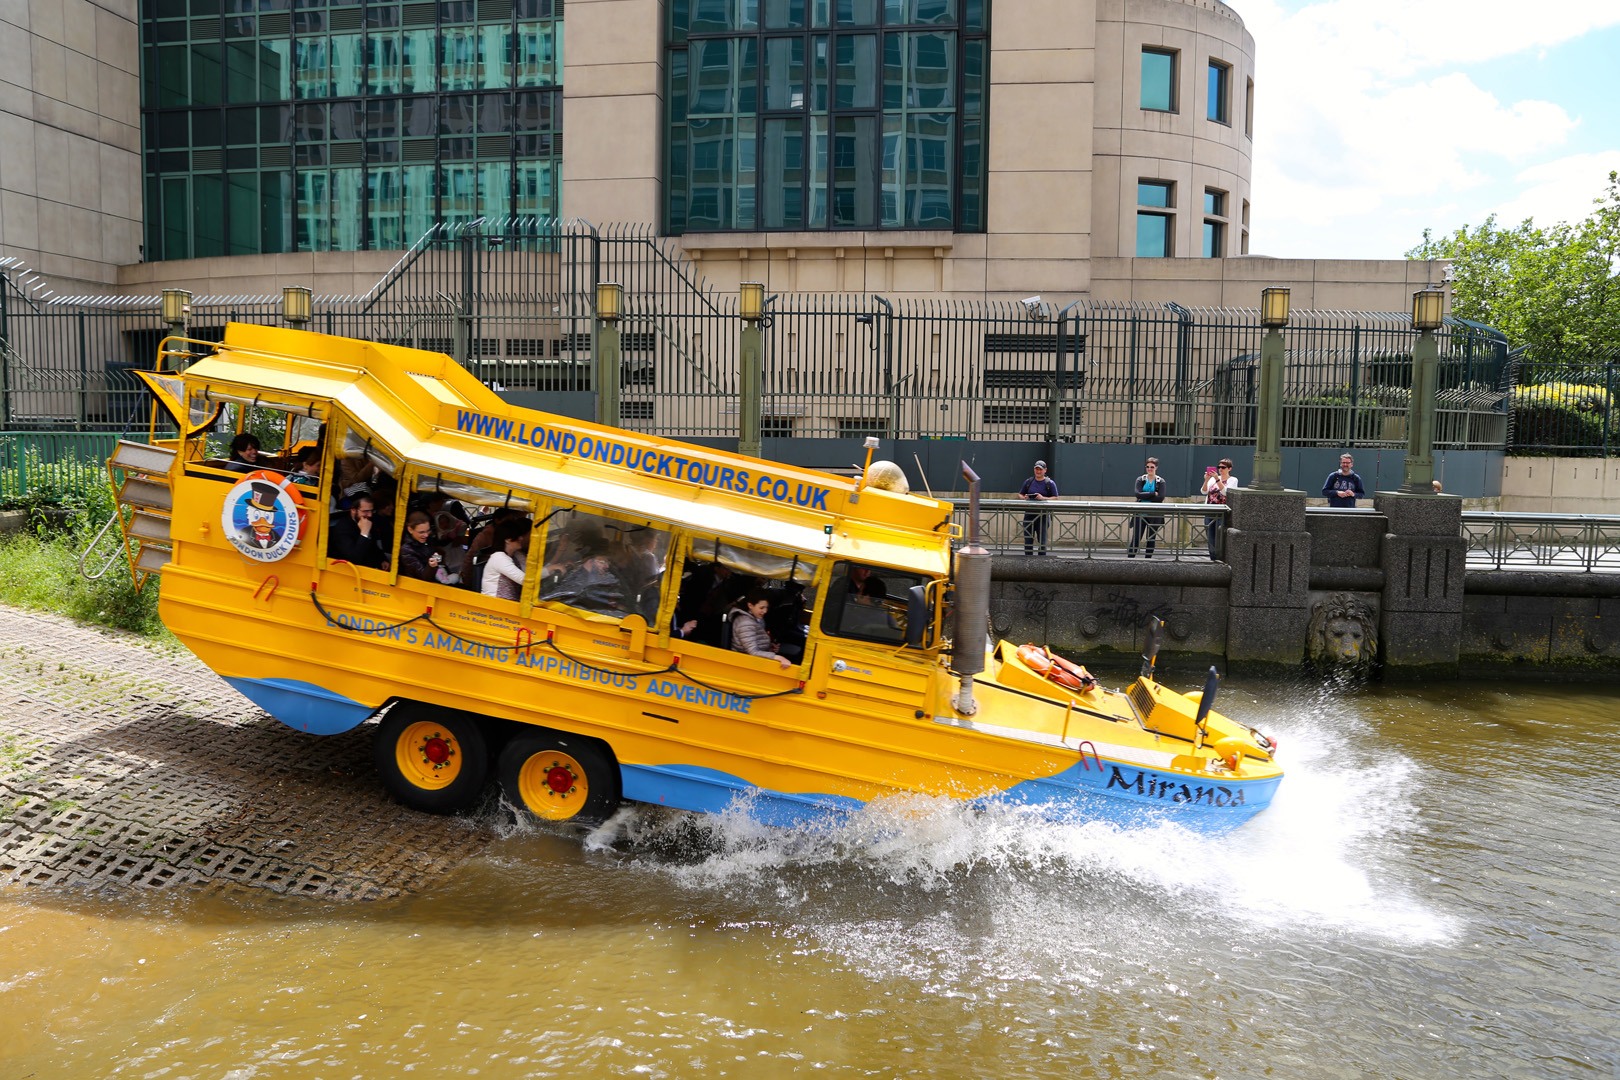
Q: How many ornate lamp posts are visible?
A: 6